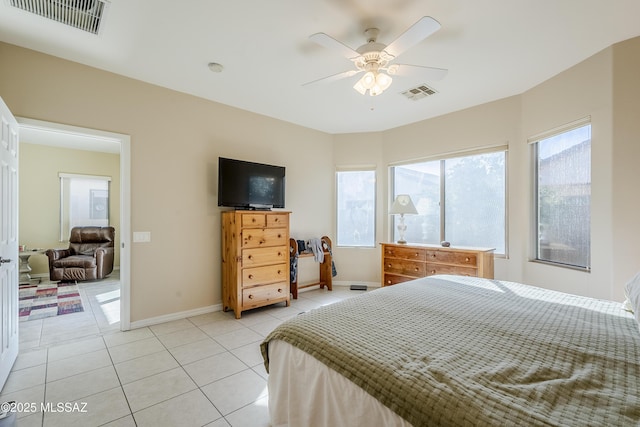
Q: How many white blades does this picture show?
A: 4